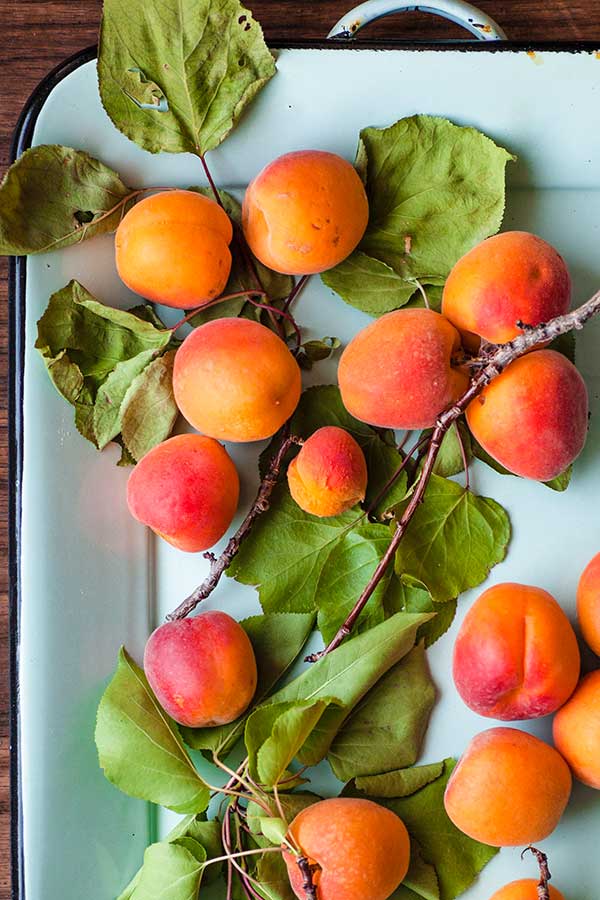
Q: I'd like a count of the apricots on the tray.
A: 15